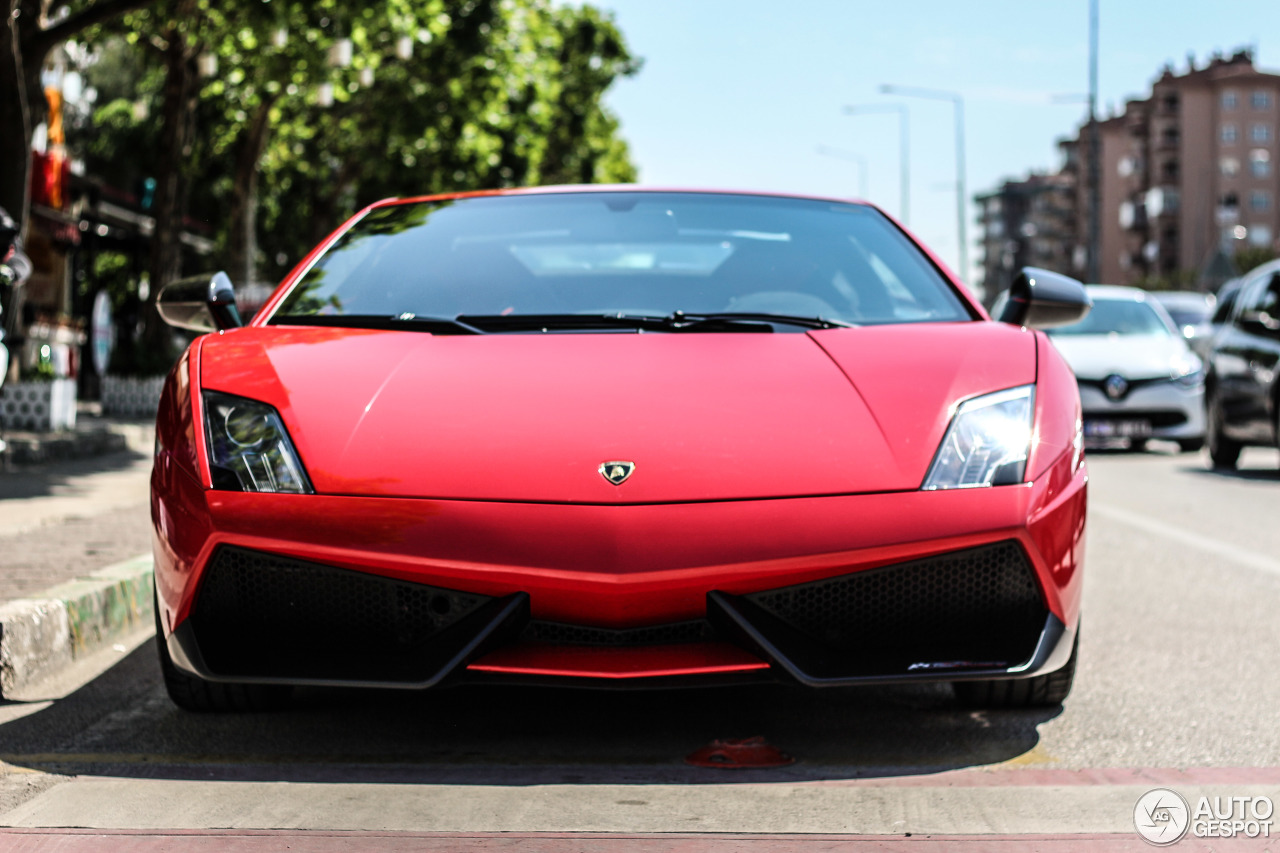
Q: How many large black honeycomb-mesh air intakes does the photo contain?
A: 2